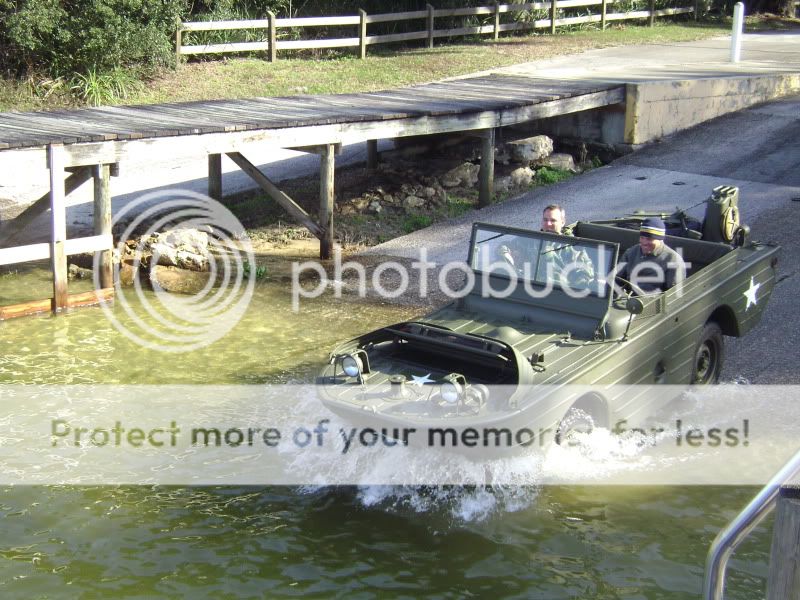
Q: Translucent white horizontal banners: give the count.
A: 1